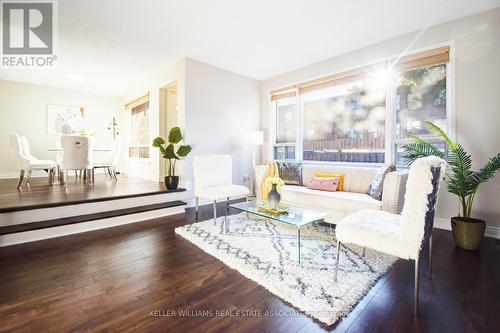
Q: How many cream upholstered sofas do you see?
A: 1